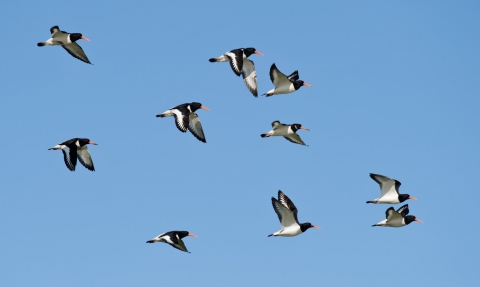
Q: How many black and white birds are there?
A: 10